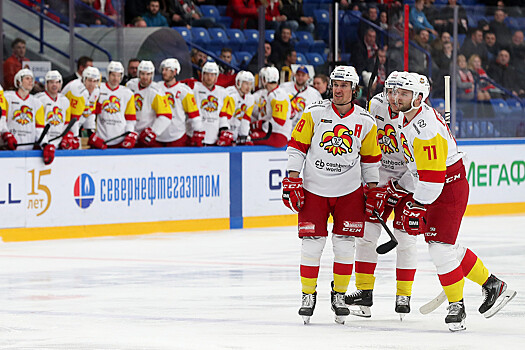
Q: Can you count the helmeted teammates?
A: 13